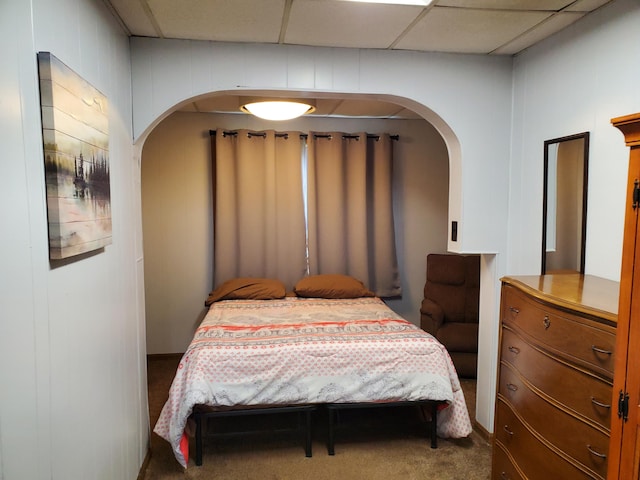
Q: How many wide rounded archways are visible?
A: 1